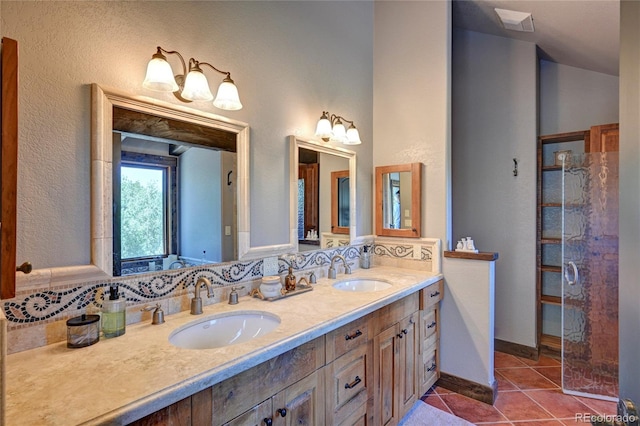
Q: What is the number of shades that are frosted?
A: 6